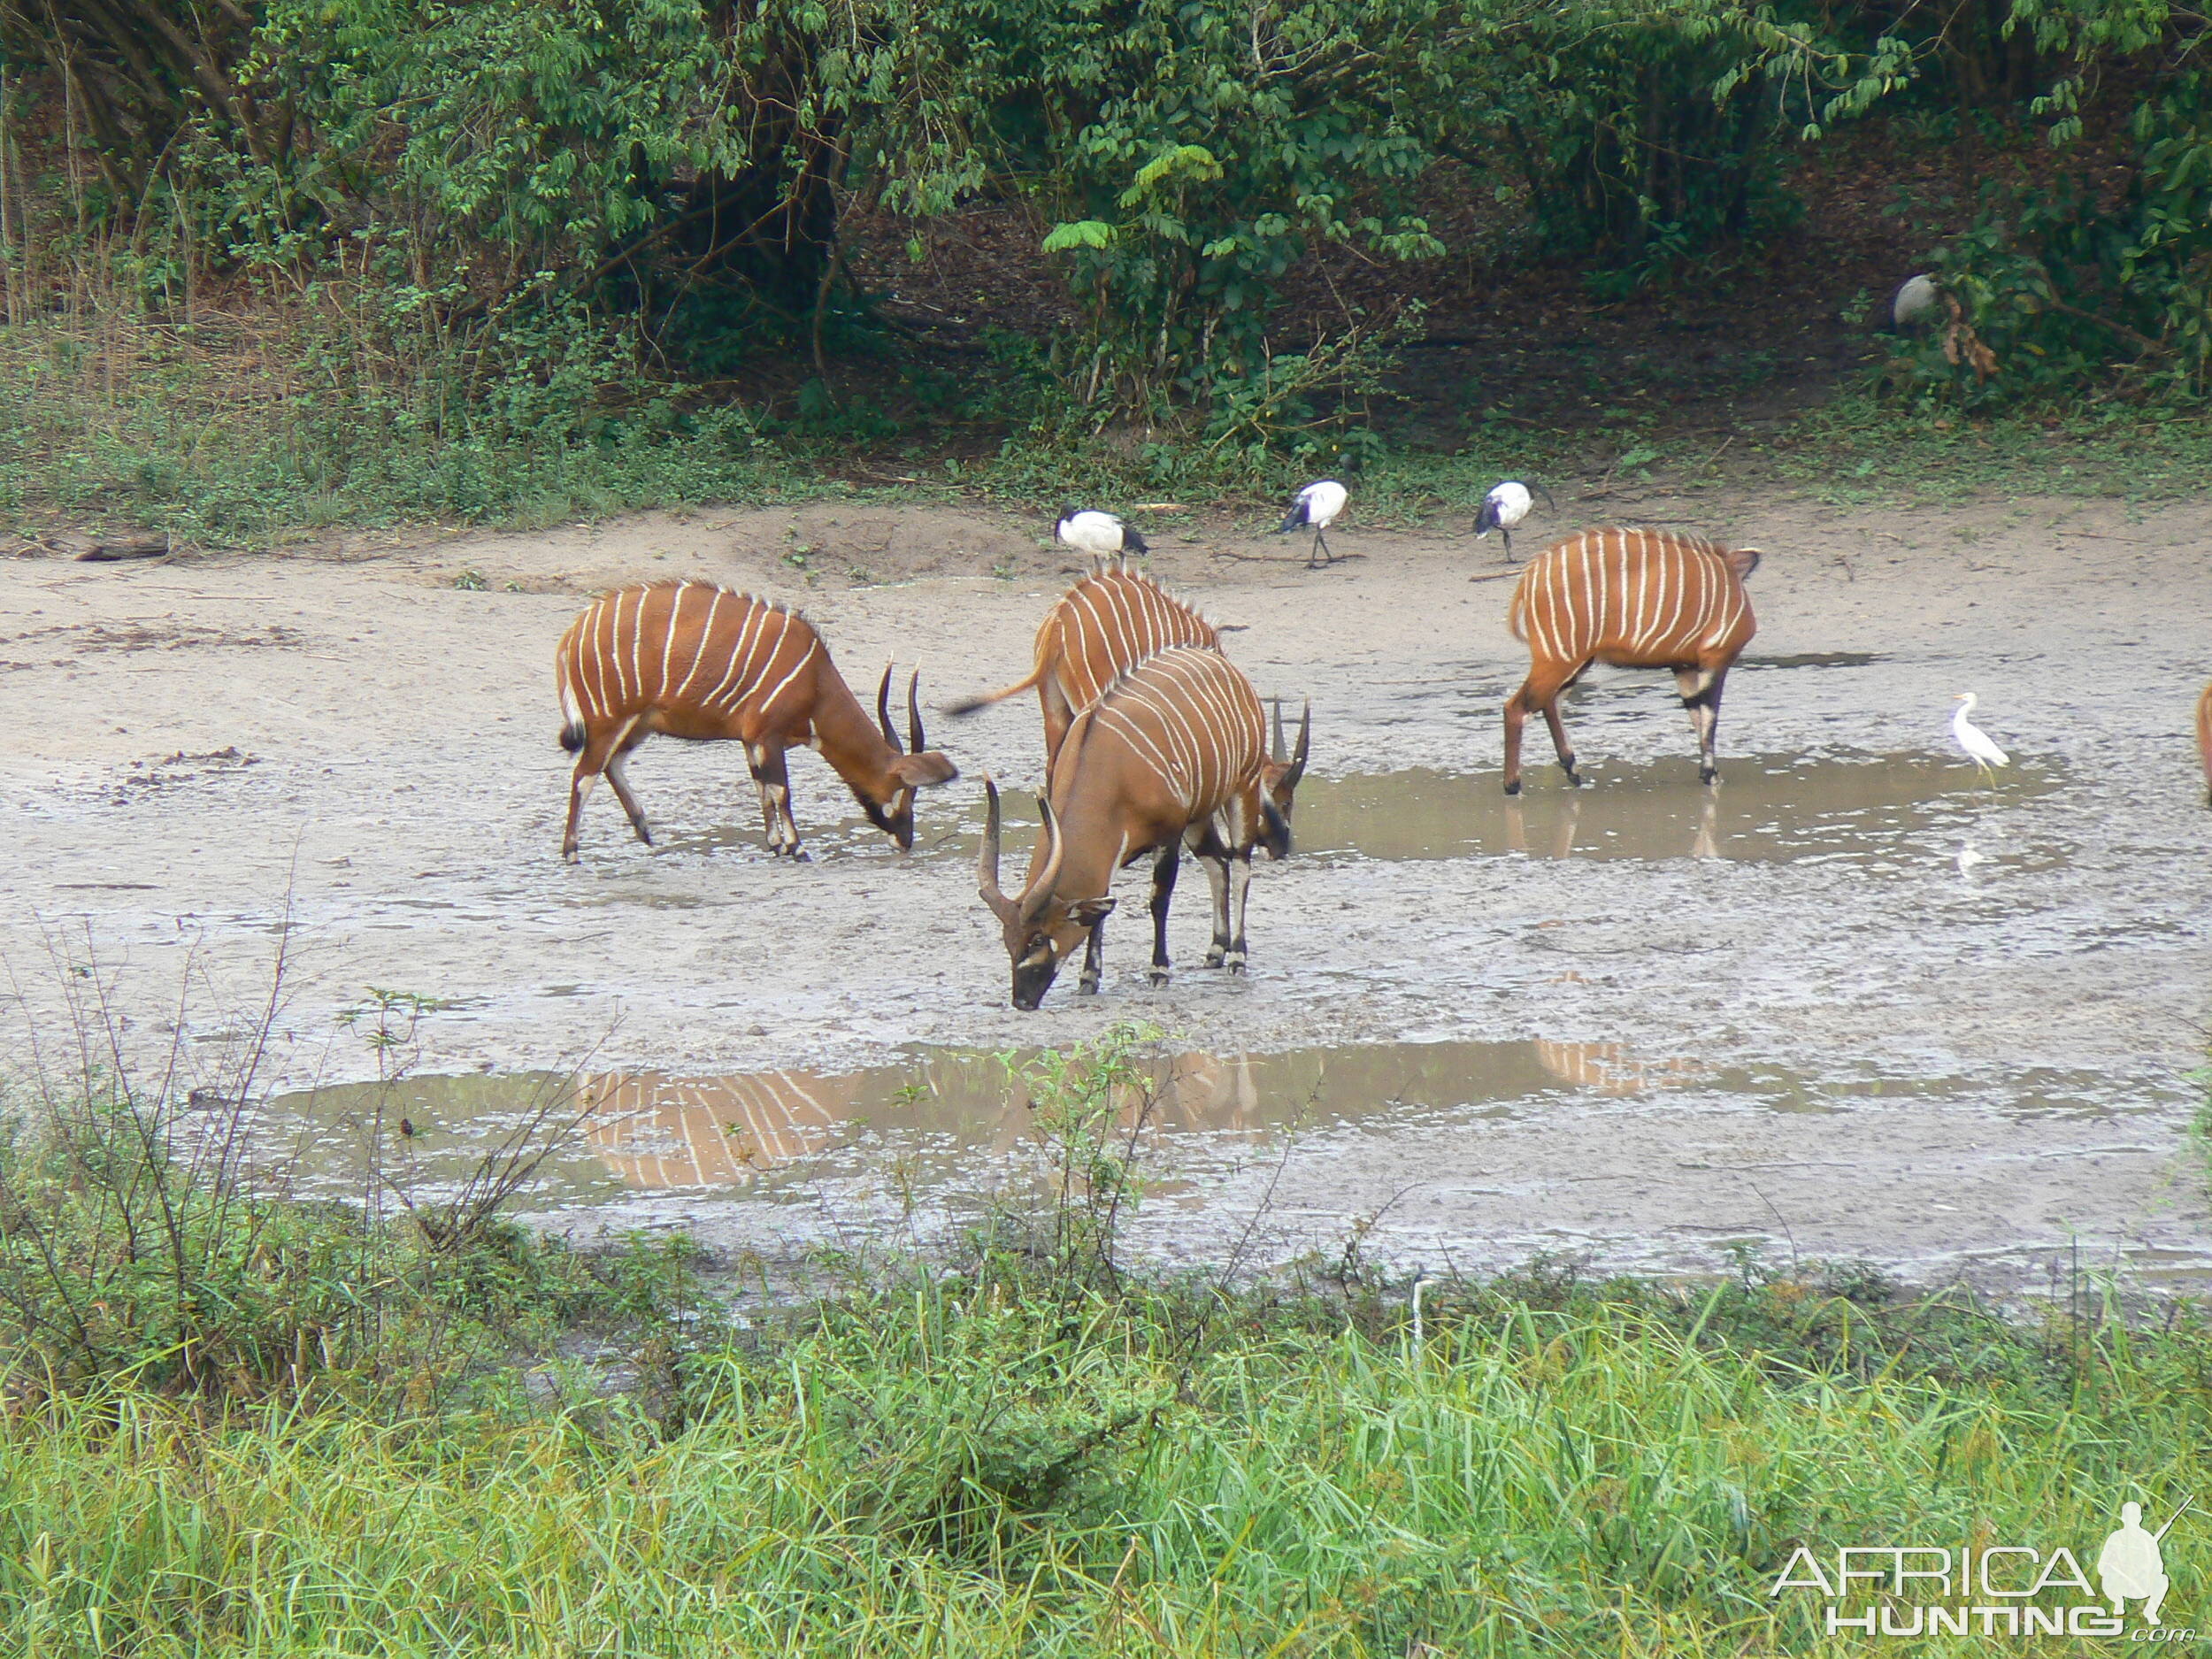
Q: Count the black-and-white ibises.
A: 3